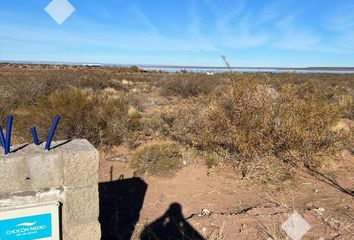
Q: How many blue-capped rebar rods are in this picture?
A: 4